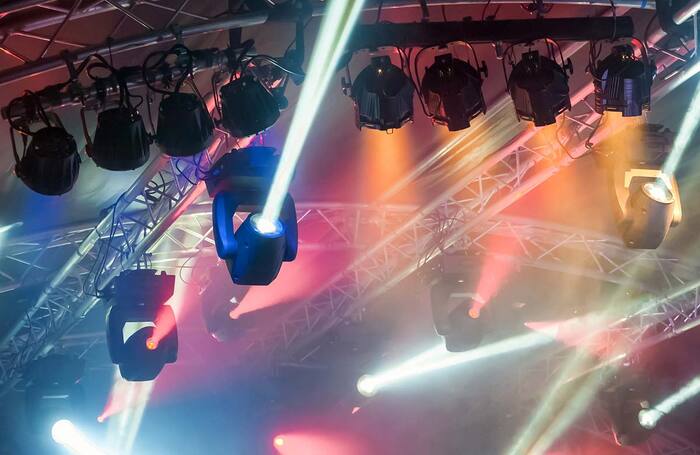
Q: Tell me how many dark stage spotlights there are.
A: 8